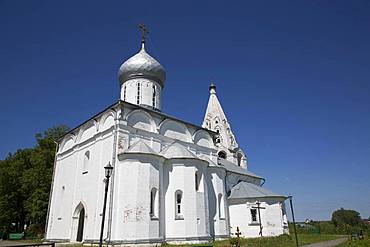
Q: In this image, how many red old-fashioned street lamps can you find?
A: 0